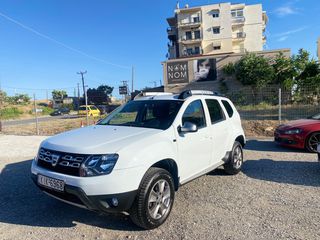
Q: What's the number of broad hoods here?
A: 1